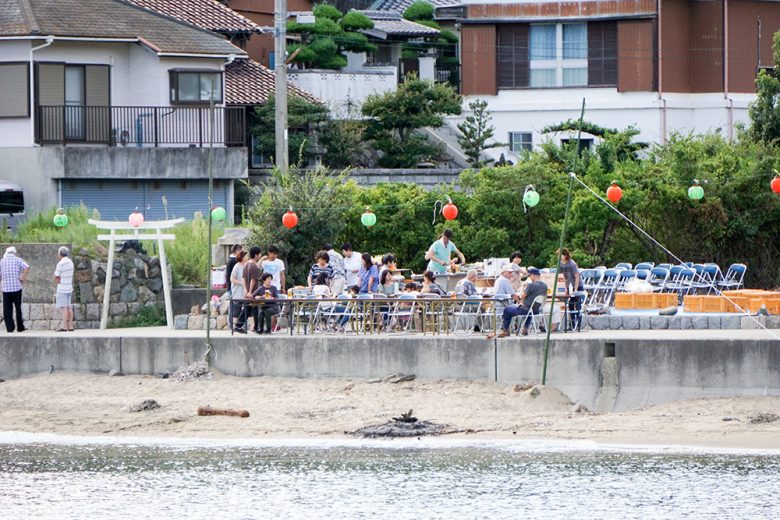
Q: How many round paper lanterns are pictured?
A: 10